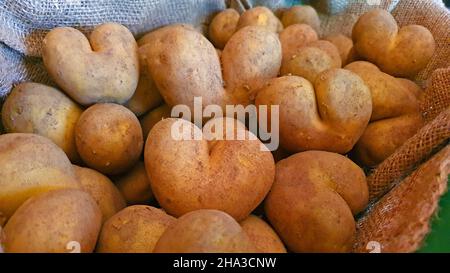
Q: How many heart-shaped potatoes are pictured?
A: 6